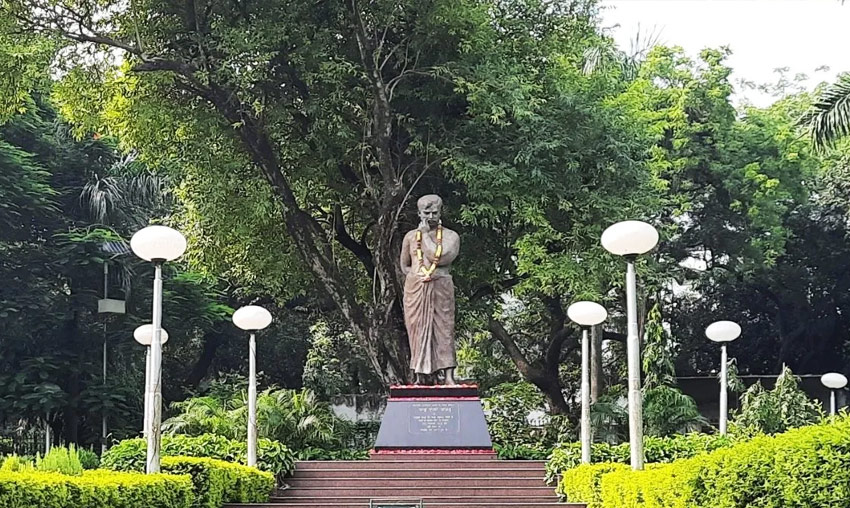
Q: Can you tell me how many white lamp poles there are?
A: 7